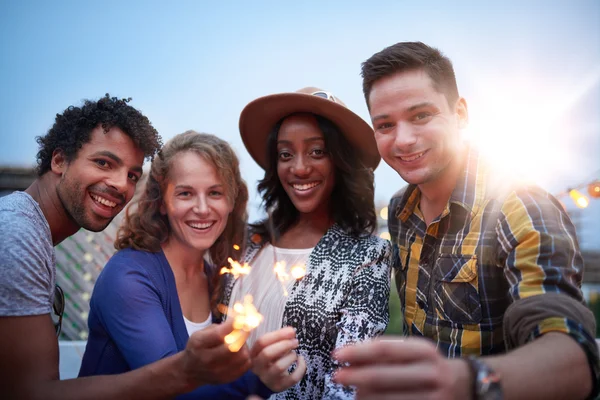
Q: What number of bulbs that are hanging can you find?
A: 2